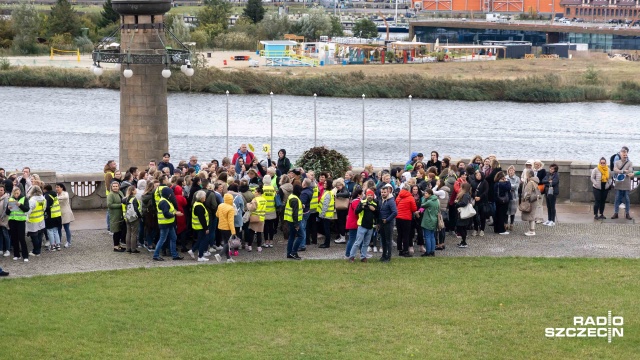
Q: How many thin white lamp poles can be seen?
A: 5